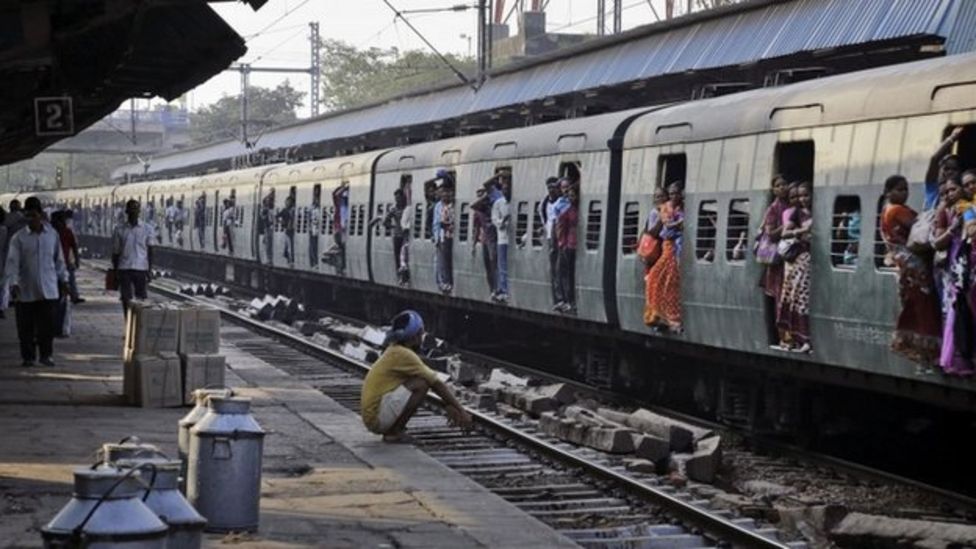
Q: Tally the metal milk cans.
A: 5